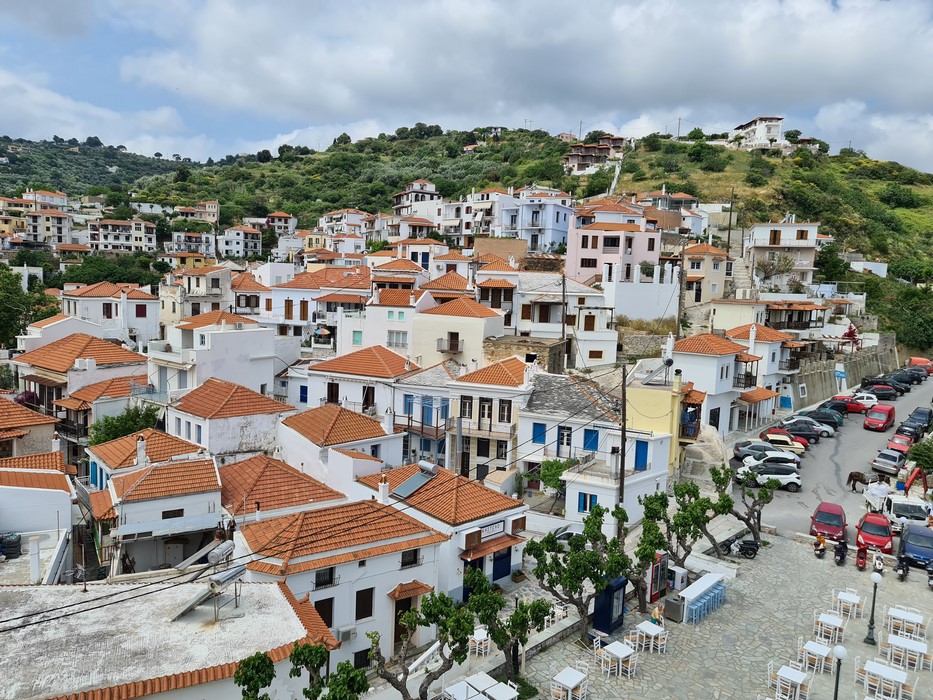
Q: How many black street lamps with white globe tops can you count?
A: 3